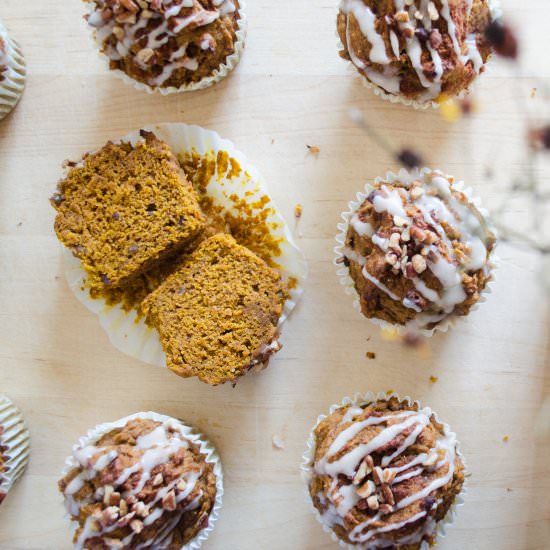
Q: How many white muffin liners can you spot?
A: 8